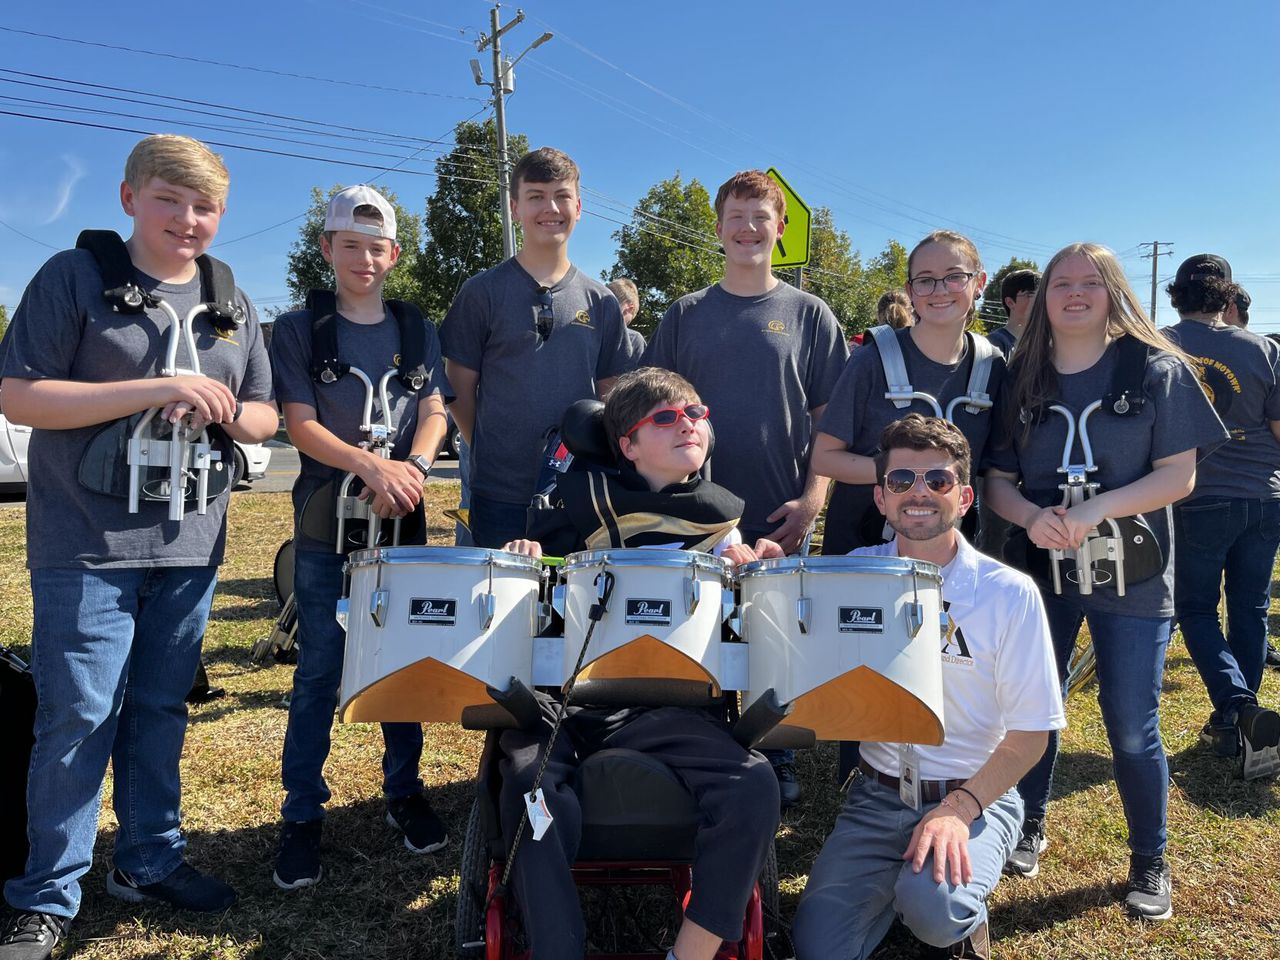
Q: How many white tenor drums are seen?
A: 3